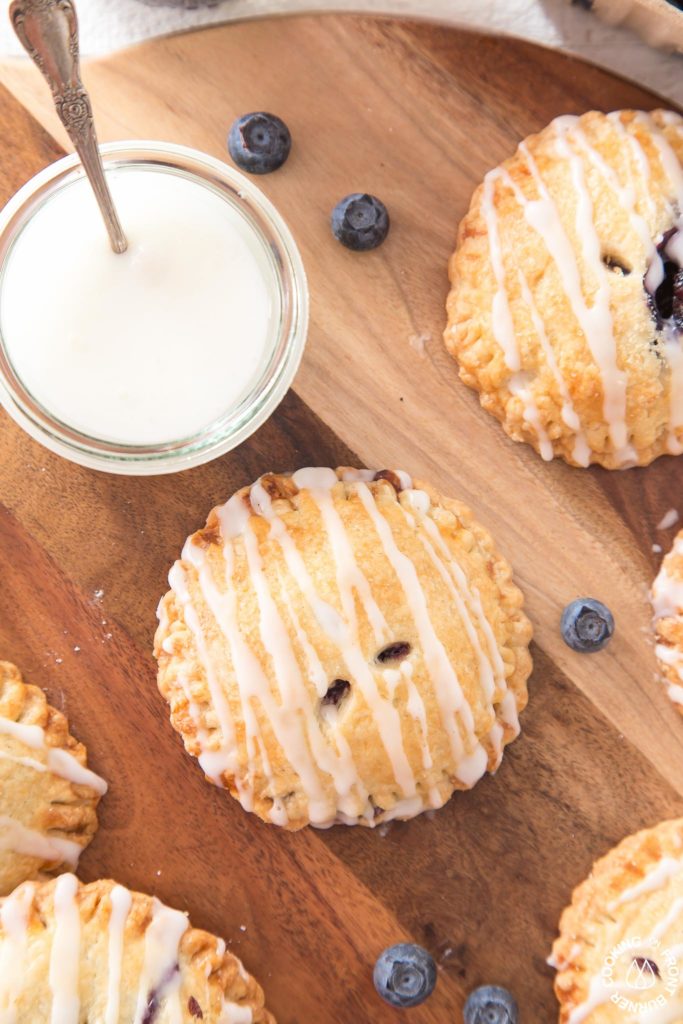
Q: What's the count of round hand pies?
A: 6